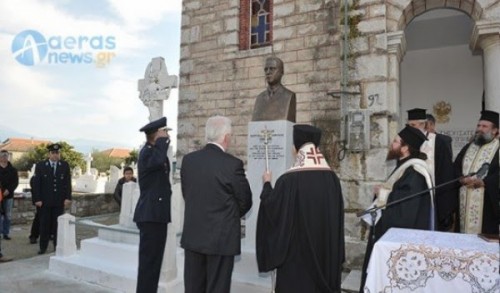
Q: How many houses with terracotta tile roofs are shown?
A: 2